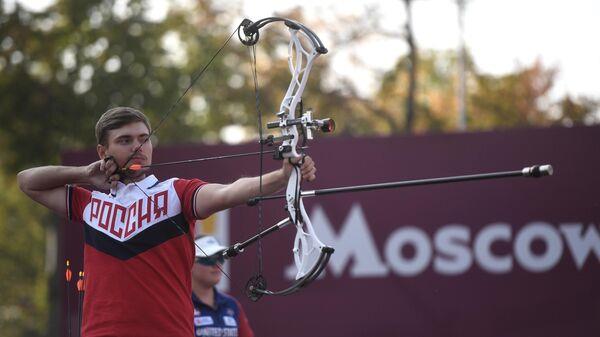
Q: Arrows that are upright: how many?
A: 2